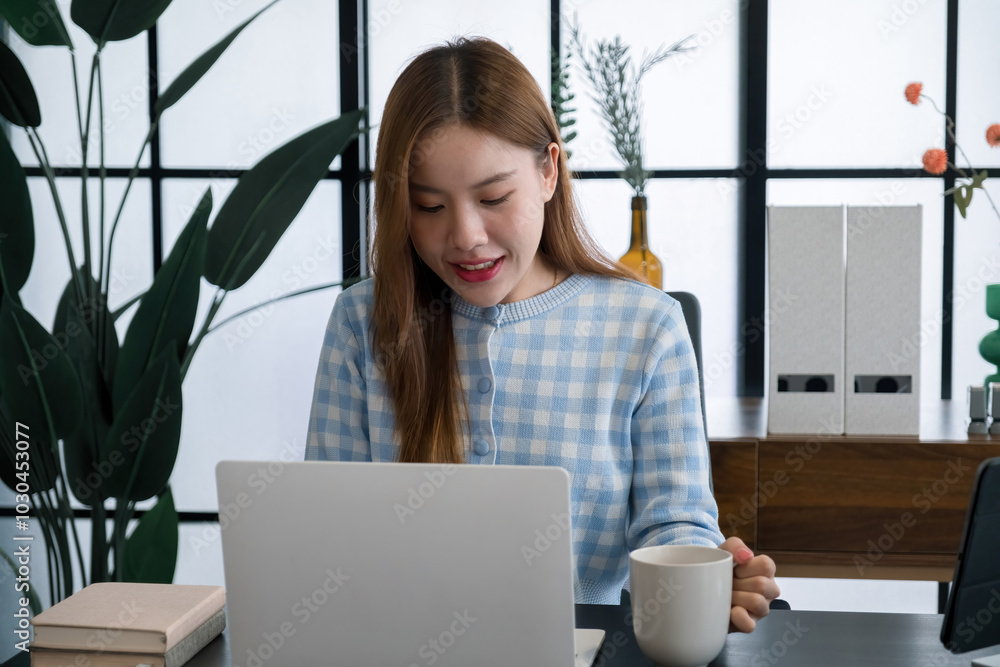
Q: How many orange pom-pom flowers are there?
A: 3